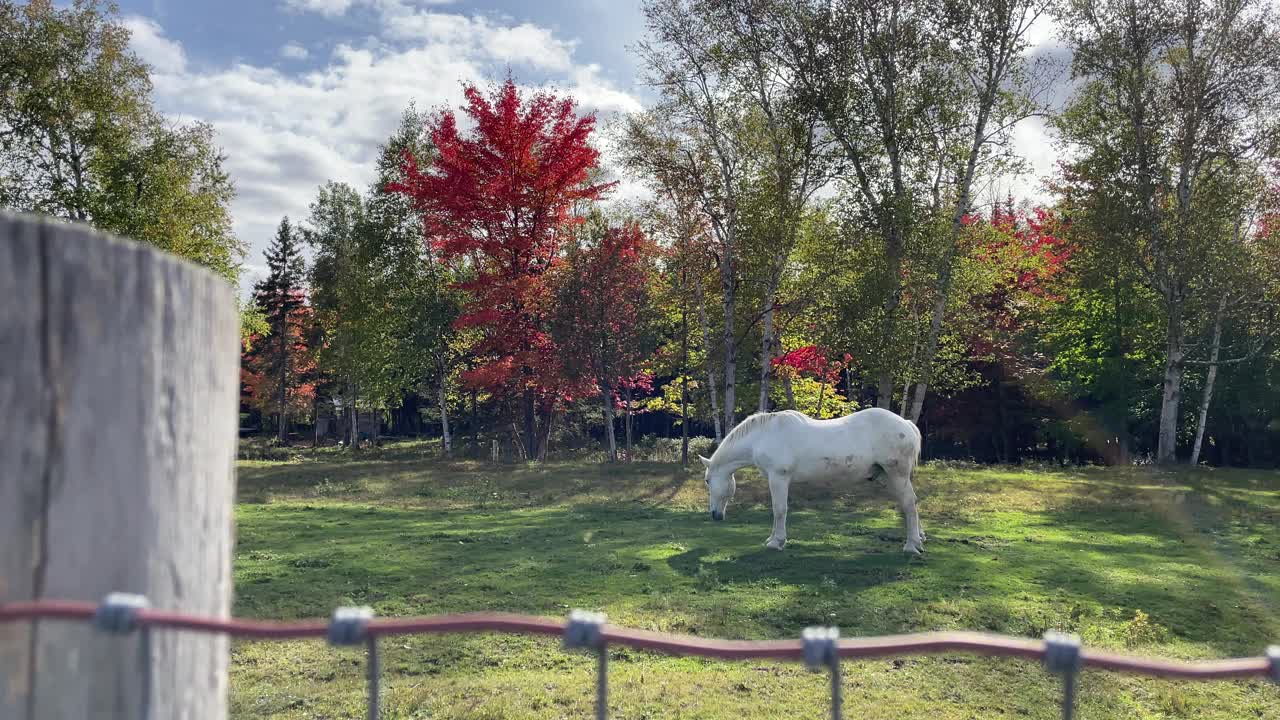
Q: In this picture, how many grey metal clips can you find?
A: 6